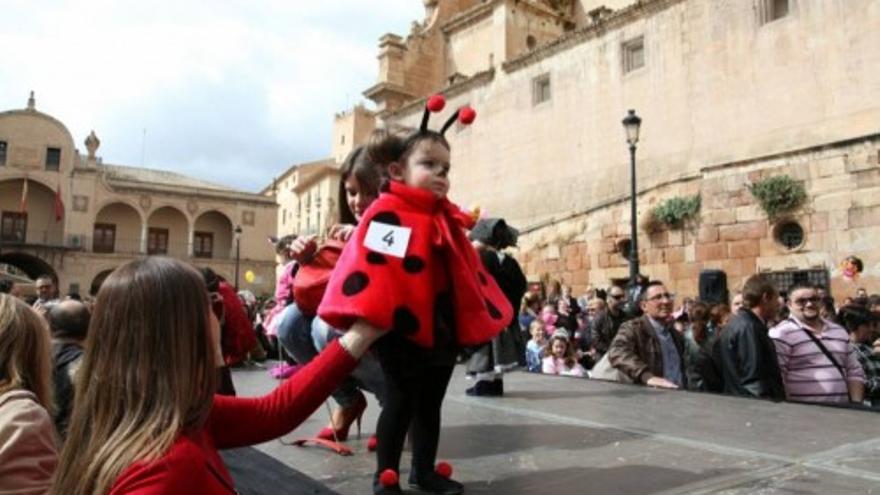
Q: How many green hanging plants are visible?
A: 2